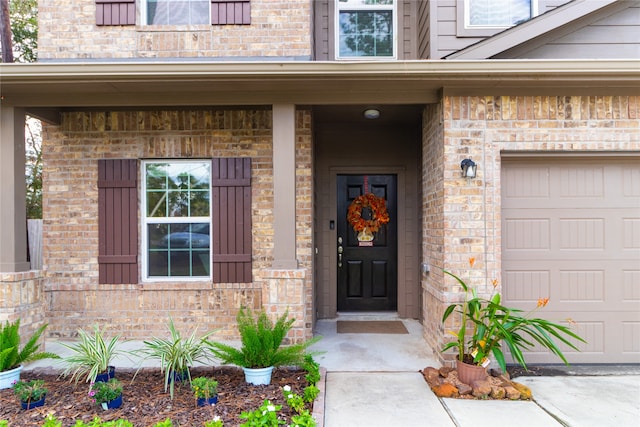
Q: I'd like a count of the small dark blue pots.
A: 5